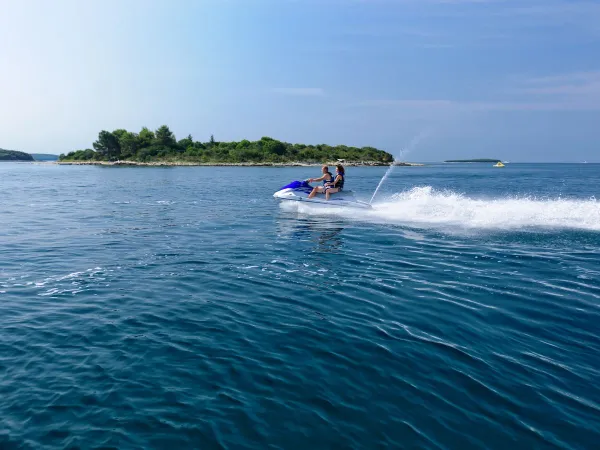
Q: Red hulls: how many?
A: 0